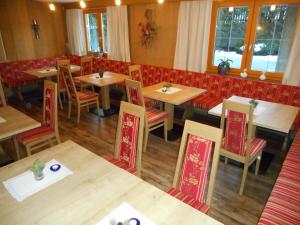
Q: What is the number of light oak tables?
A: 6